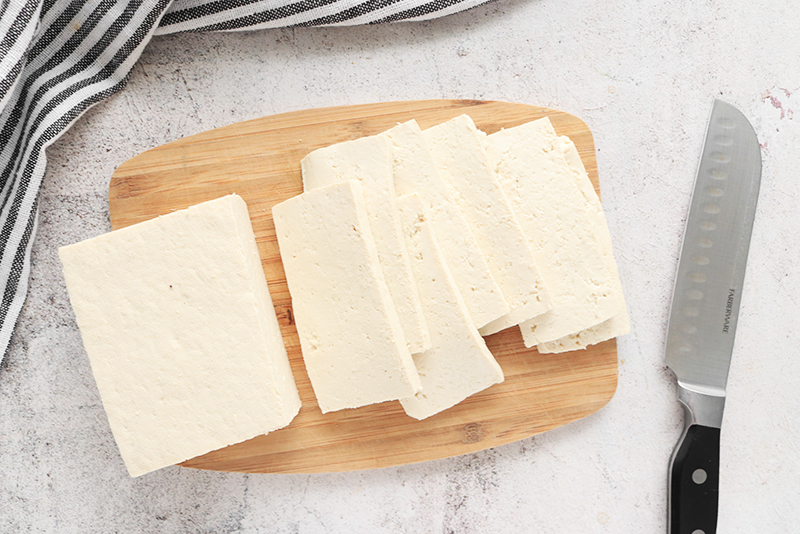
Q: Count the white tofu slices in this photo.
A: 7